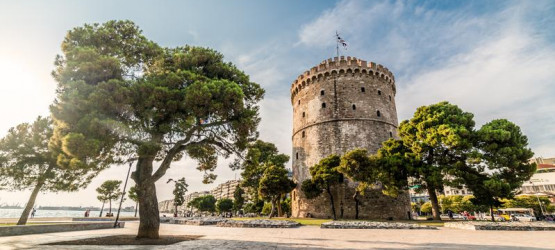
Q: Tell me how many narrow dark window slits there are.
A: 13